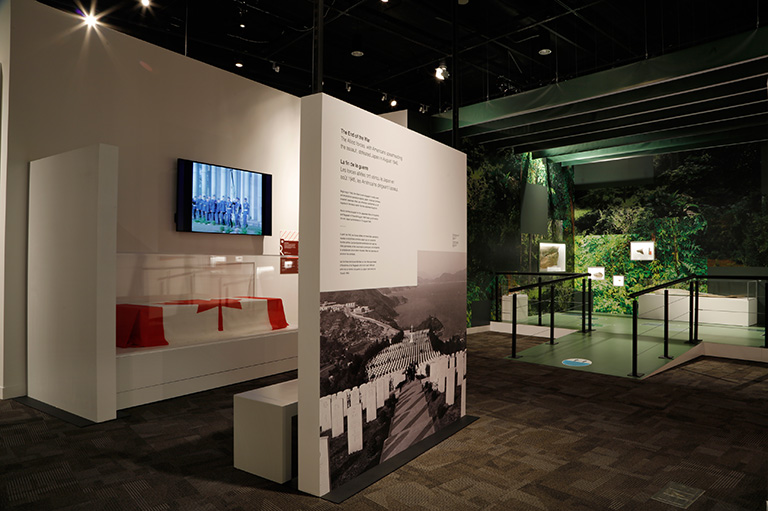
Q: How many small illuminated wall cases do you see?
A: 4